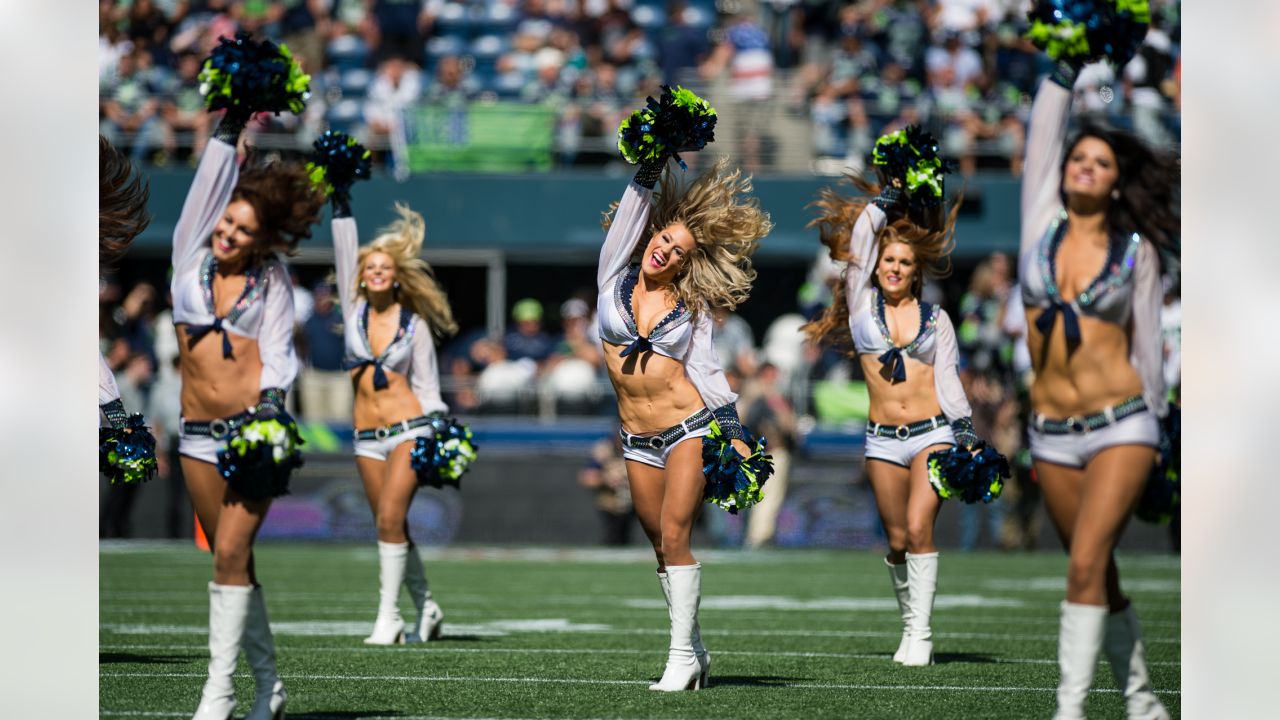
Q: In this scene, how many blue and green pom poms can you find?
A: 11